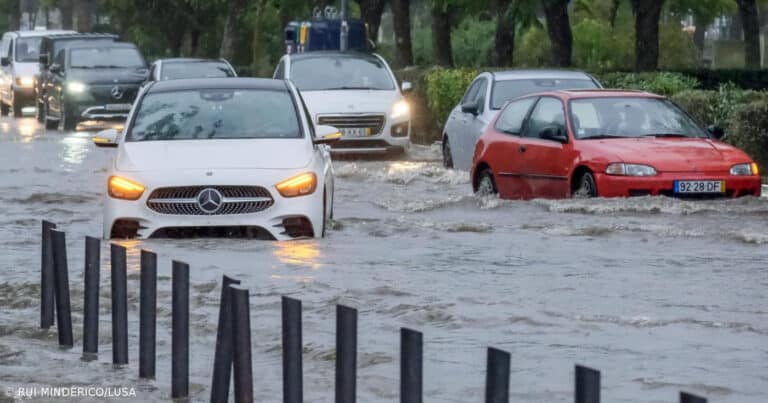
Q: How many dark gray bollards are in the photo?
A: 14